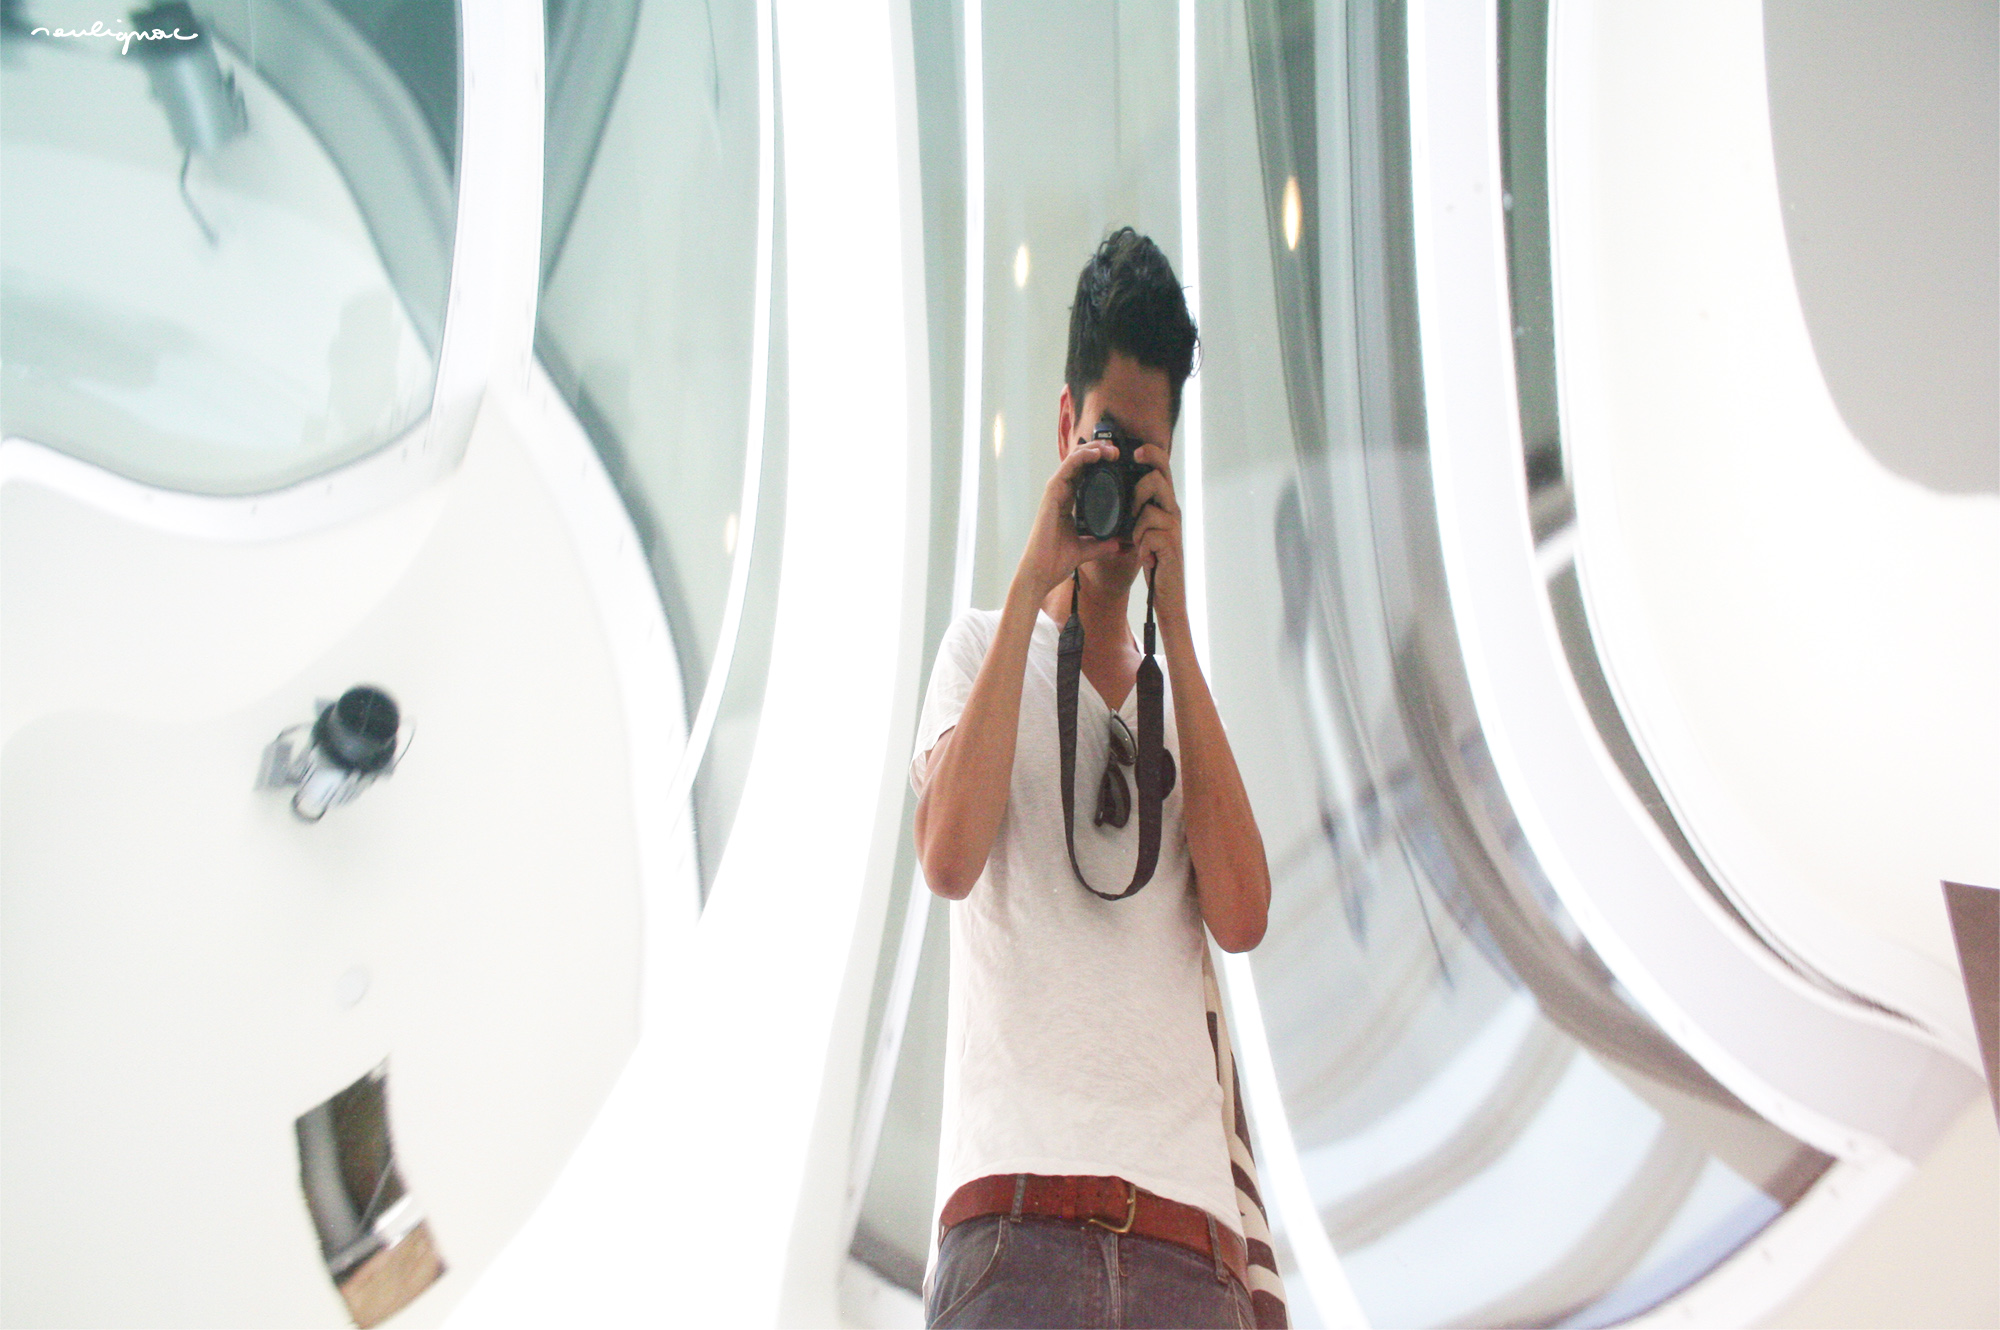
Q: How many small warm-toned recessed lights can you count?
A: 4